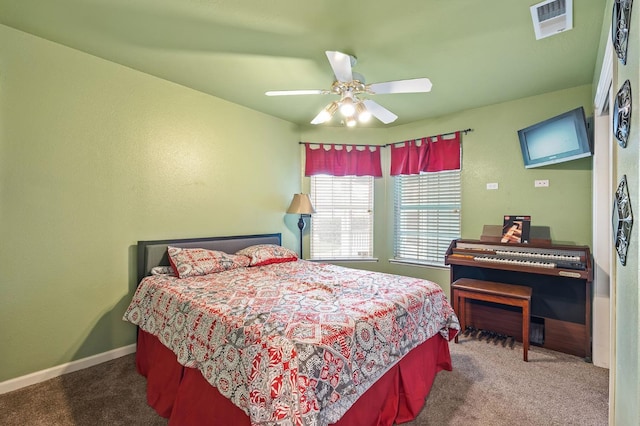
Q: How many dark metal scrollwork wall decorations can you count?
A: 3